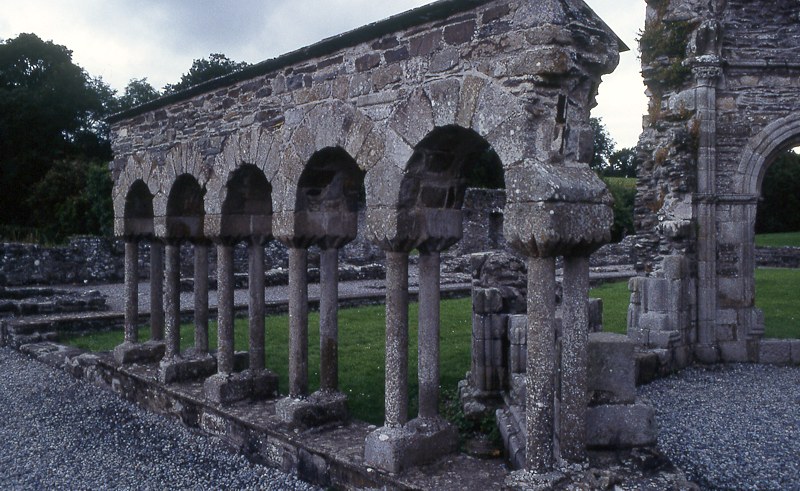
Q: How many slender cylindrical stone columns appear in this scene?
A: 12